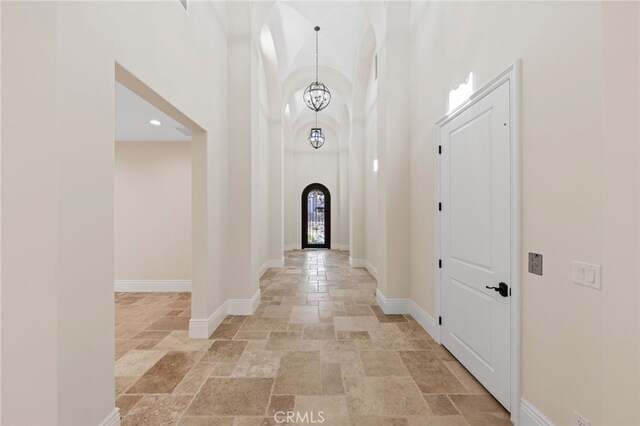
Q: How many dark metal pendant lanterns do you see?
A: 2